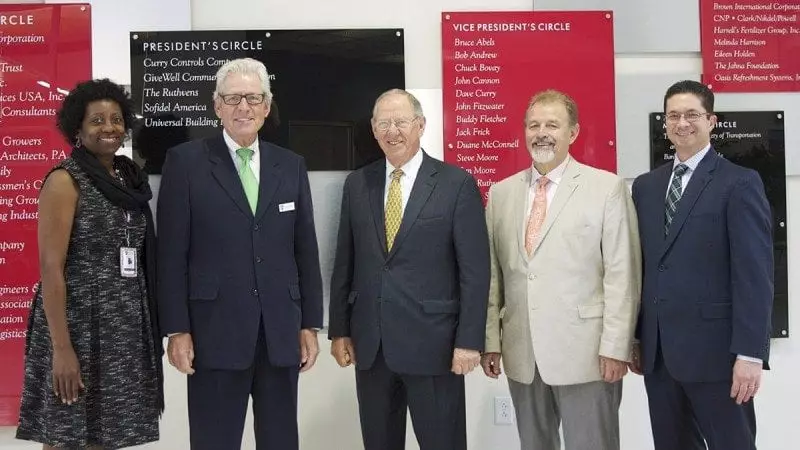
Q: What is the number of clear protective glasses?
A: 3